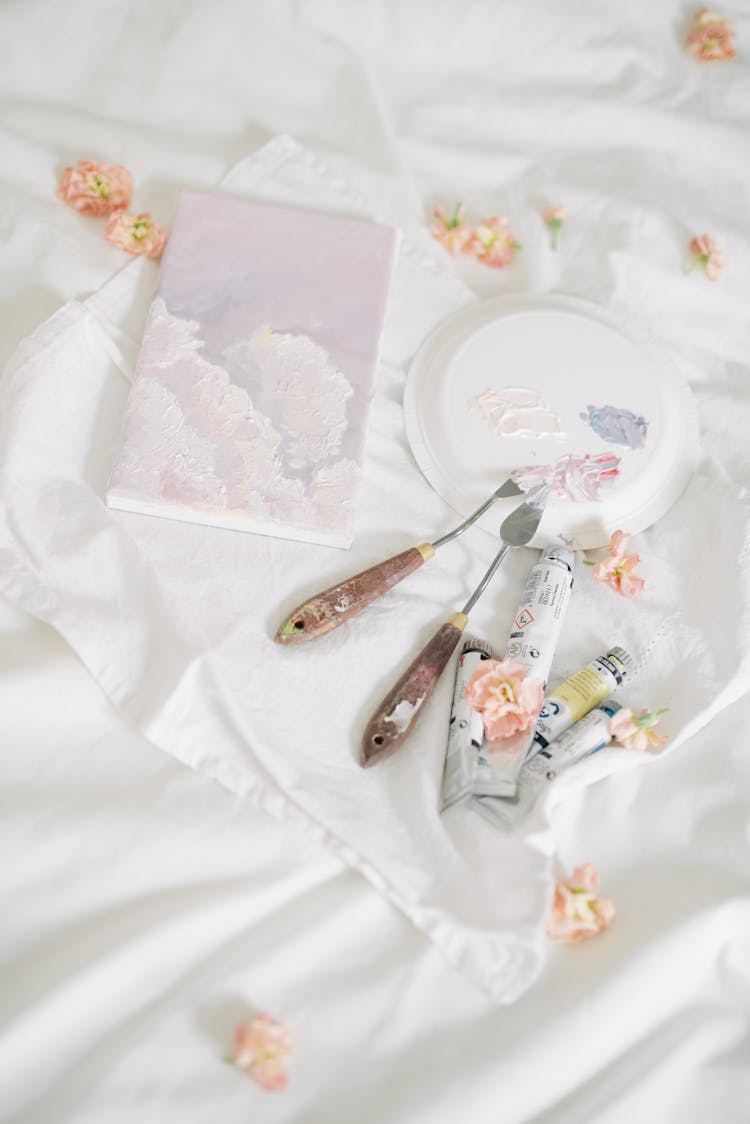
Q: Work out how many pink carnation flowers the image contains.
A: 12